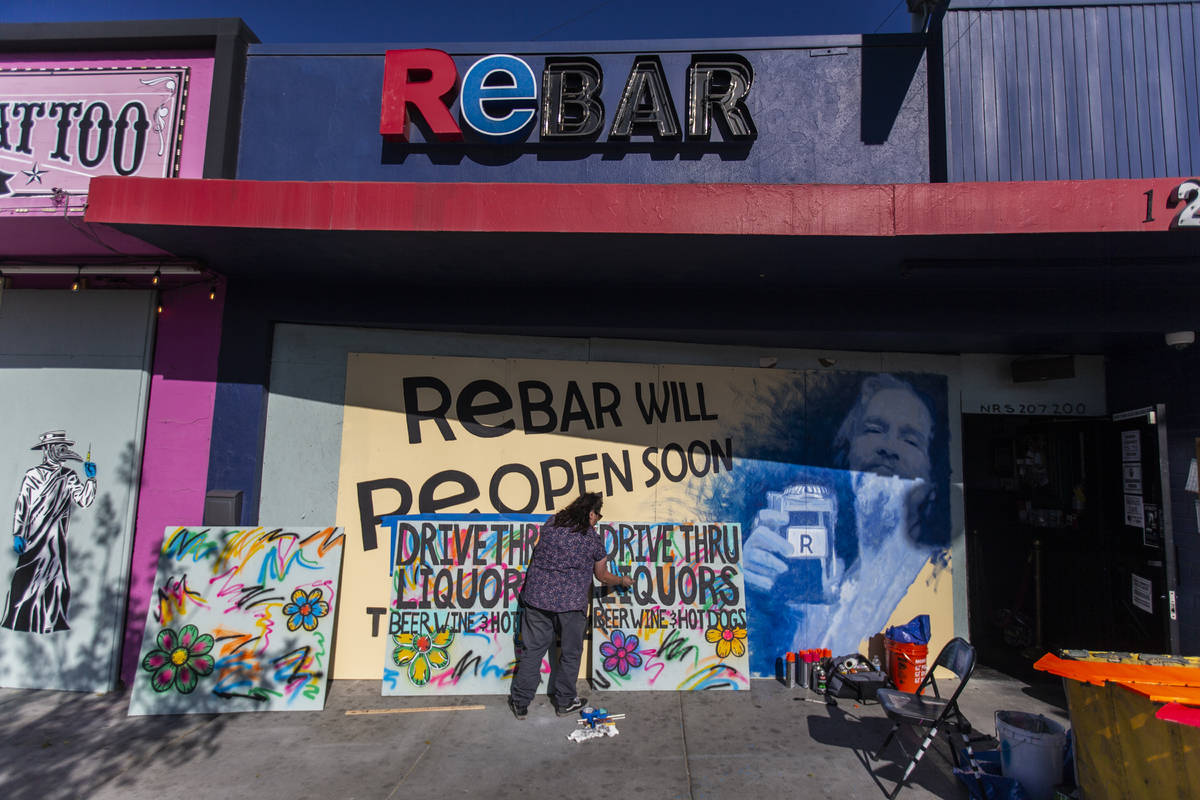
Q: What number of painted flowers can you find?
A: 5